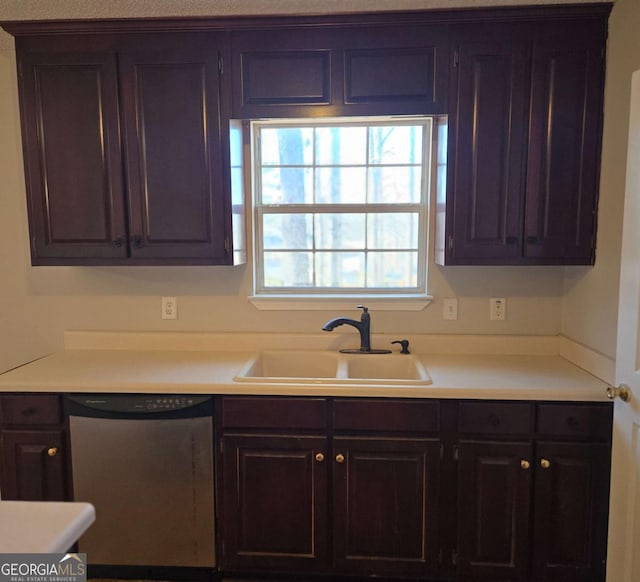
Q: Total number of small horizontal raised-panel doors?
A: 2